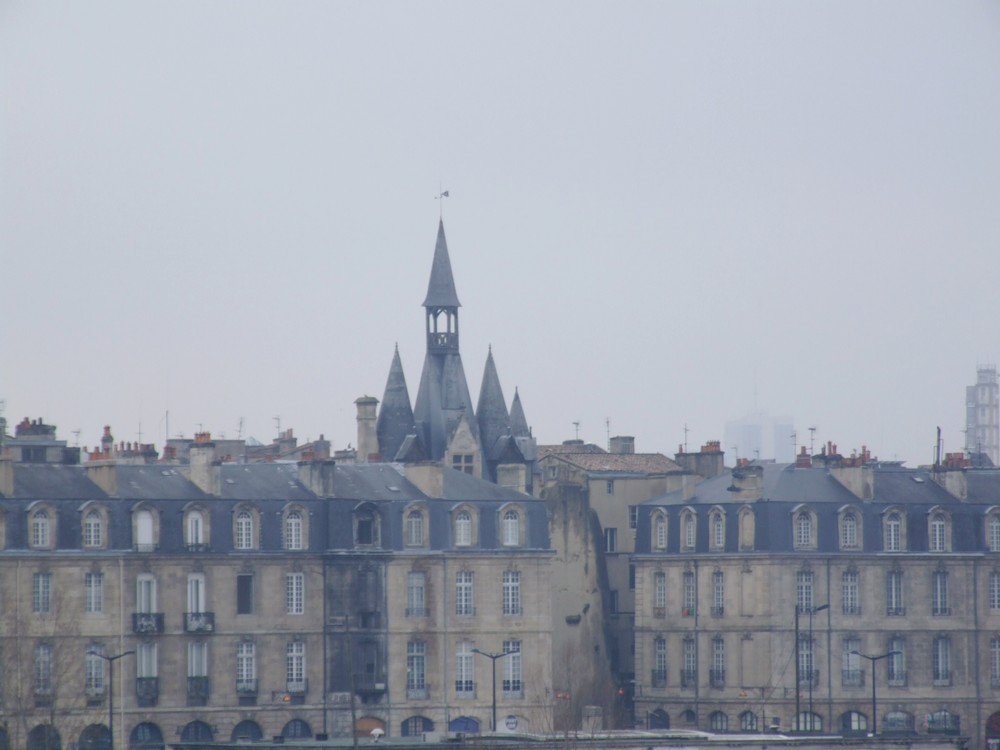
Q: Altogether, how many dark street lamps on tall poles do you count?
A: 4